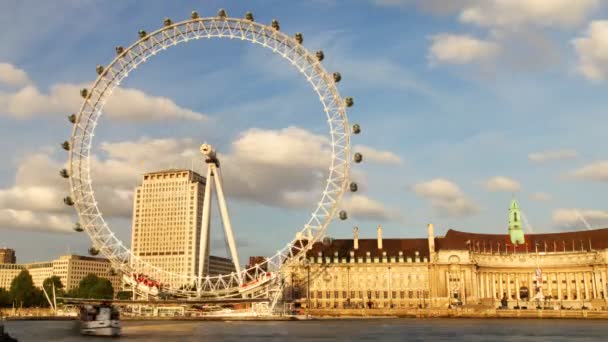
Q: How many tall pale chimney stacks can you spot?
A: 3